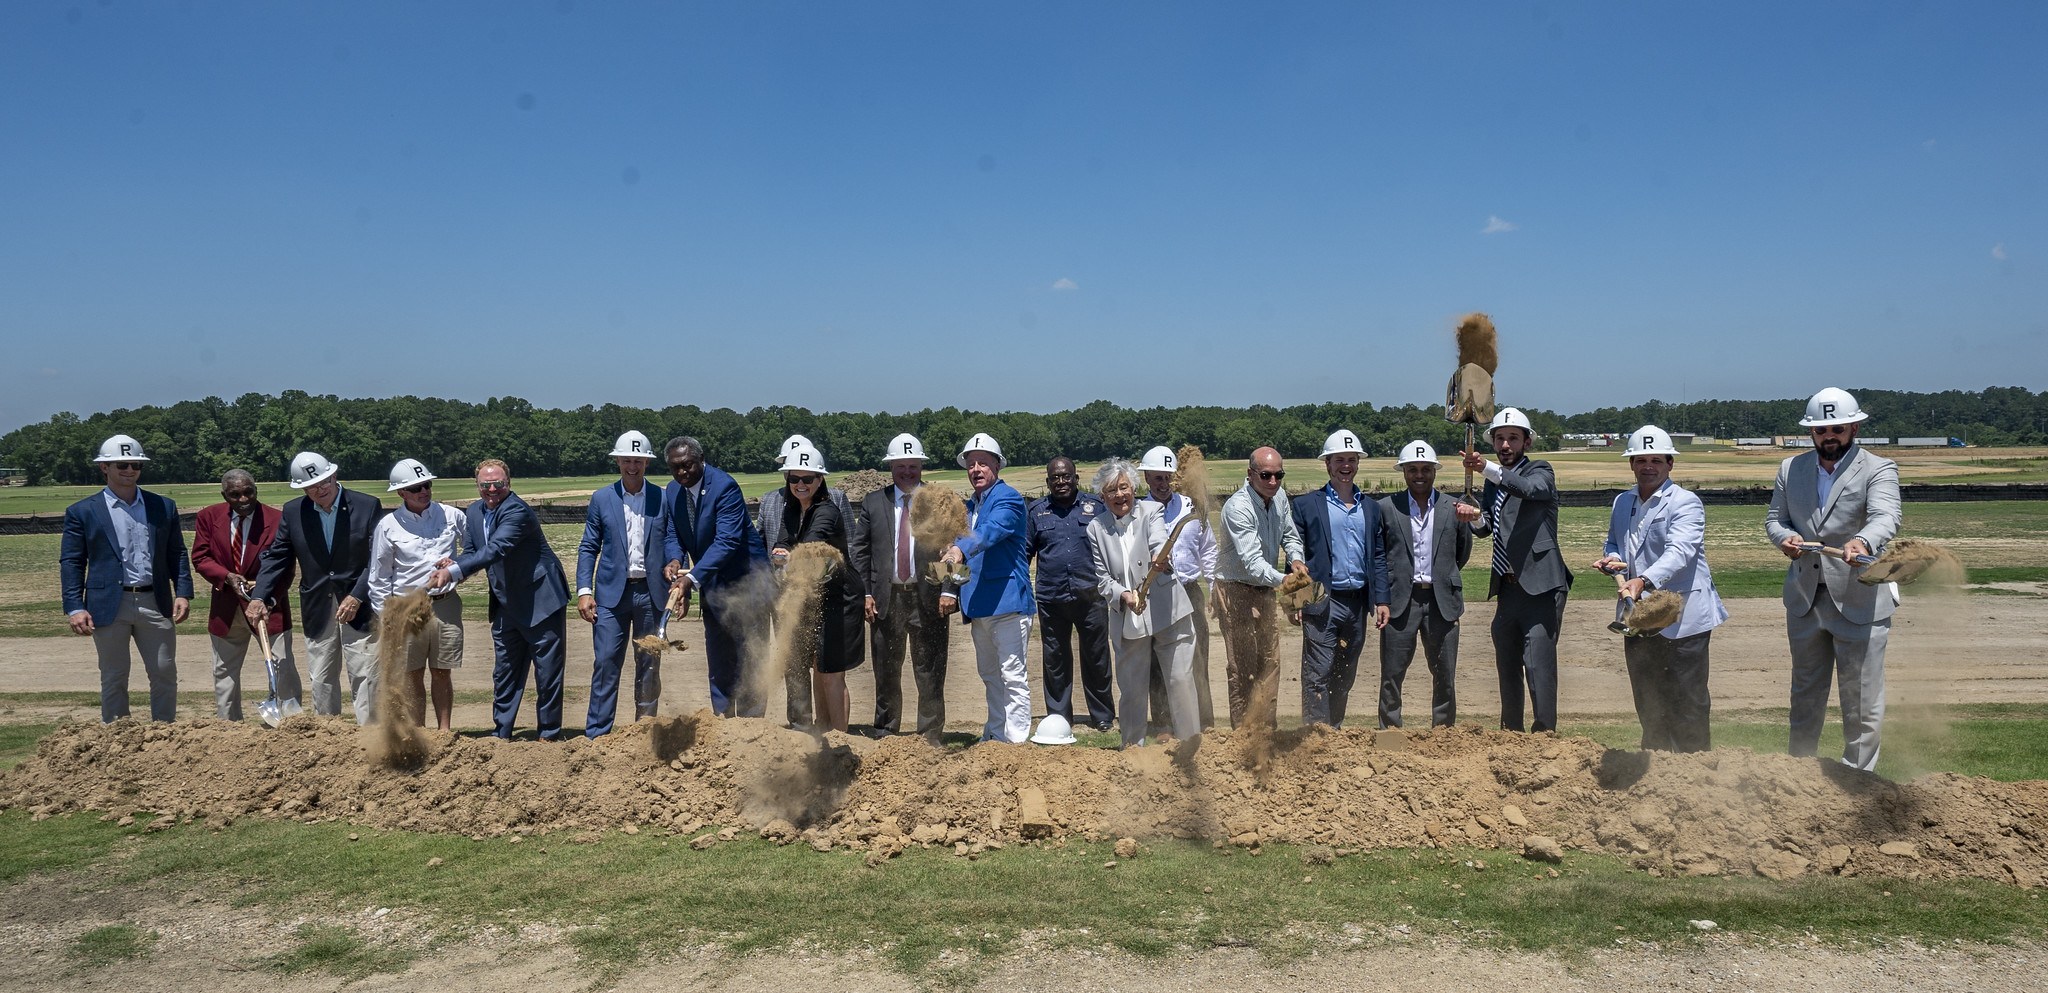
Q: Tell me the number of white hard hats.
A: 15